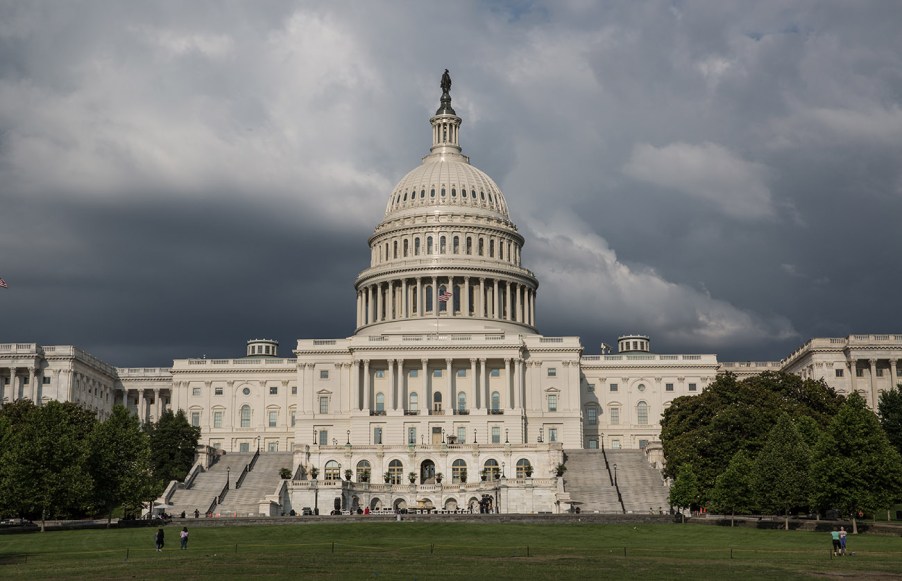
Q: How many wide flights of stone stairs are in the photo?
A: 2